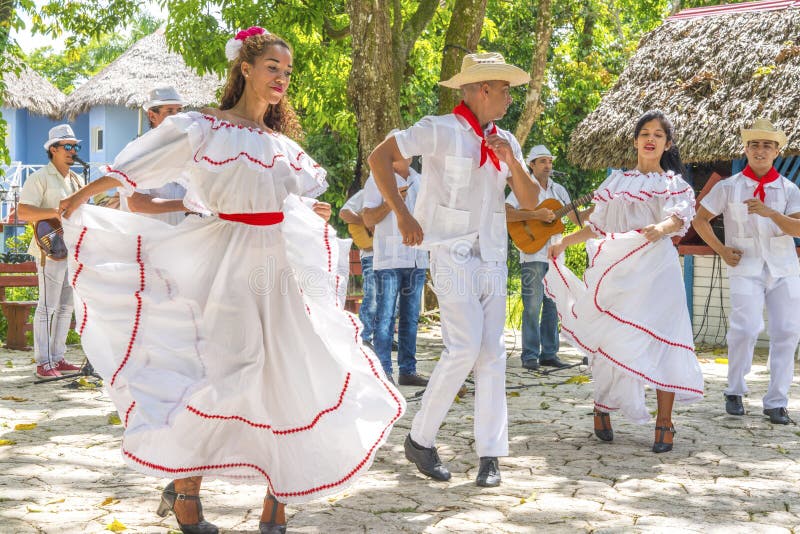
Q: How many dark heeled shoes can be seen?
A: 4